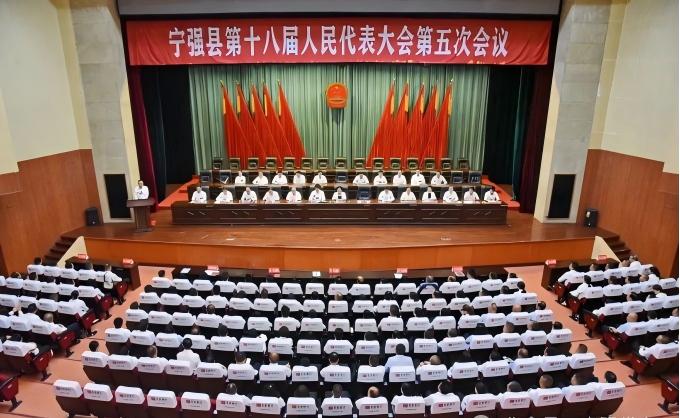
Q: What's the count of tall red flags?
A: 10